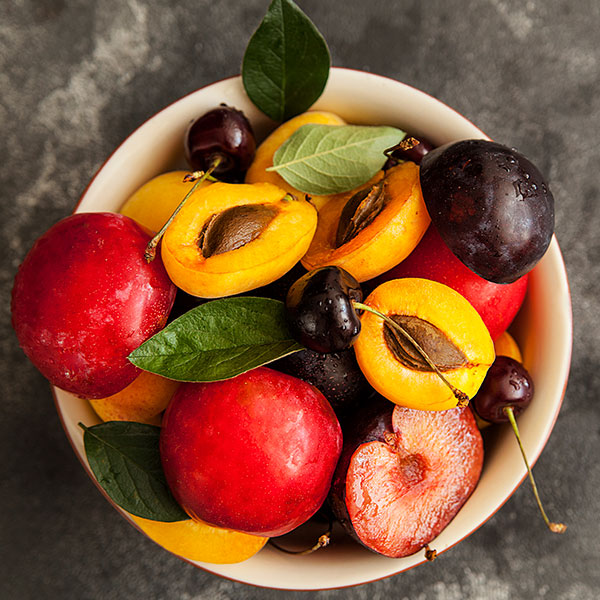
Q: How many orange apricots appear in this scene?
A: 8